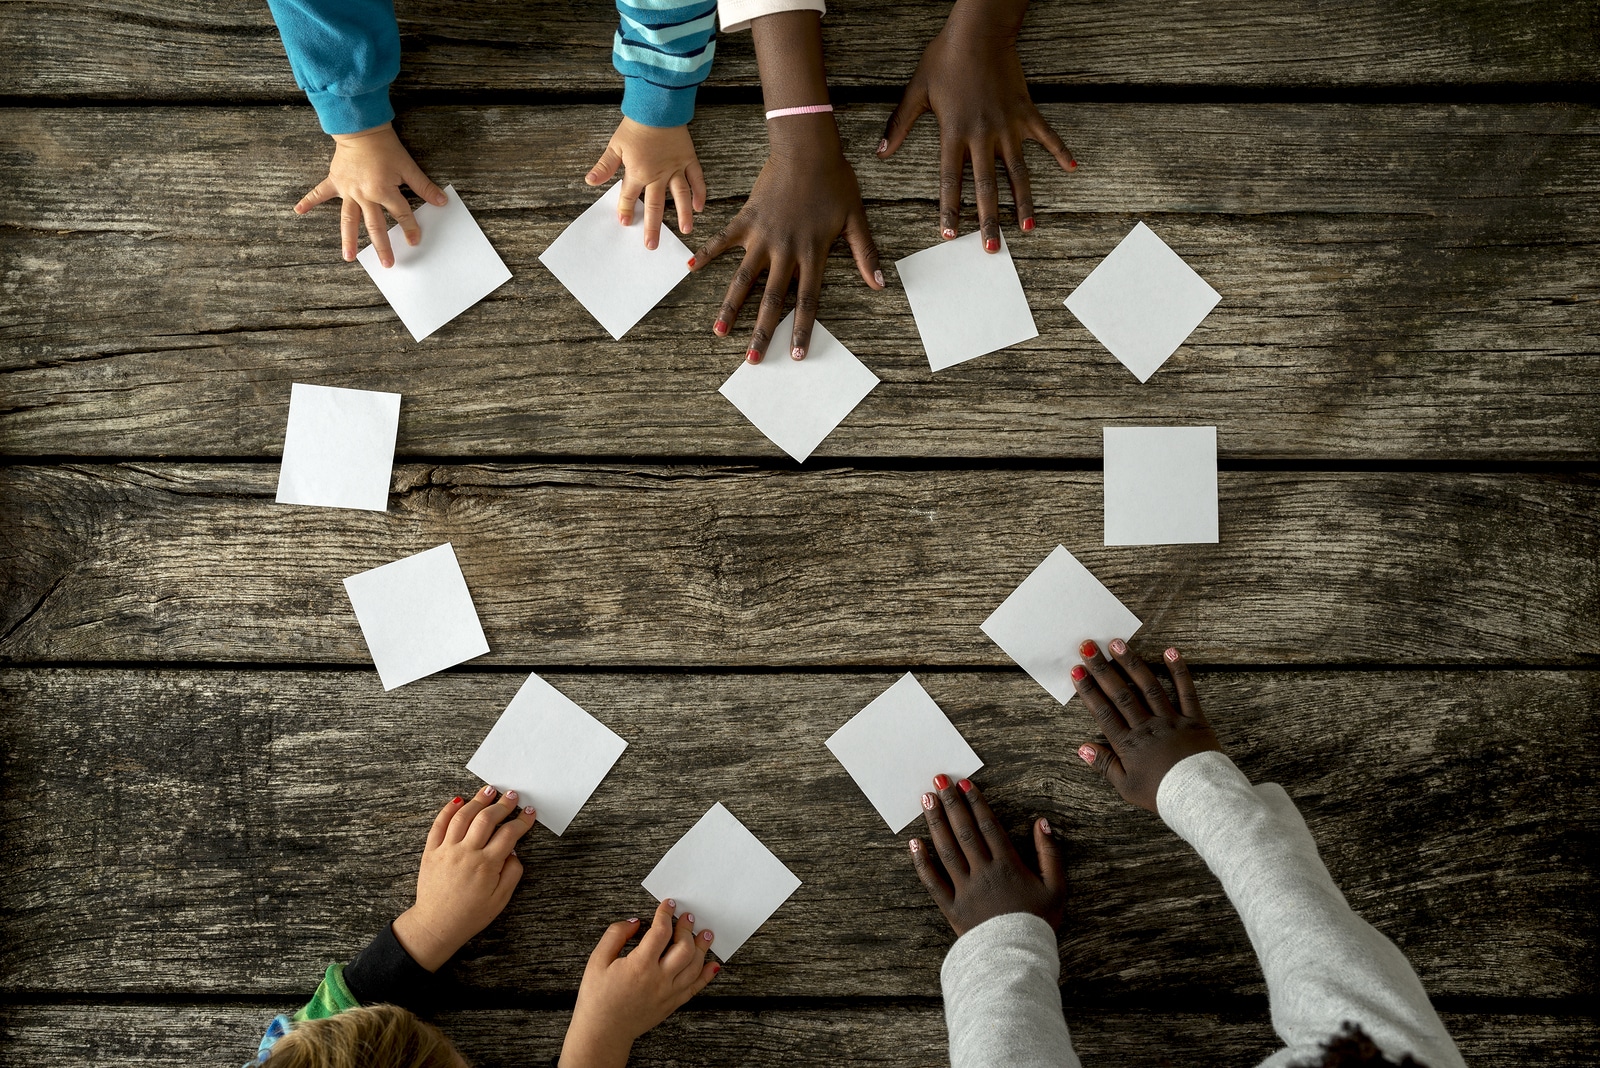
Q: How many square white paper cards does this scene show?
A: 12